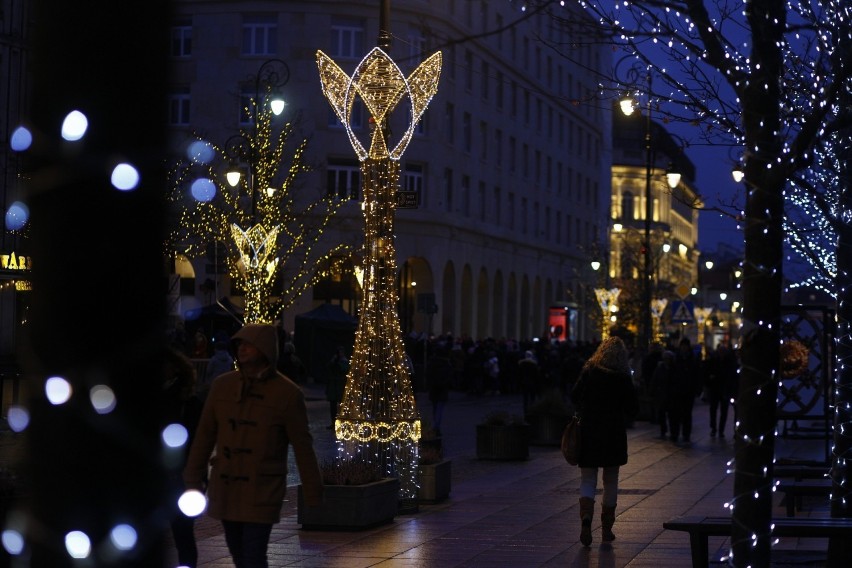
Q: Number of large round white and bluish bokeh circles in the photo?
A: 14